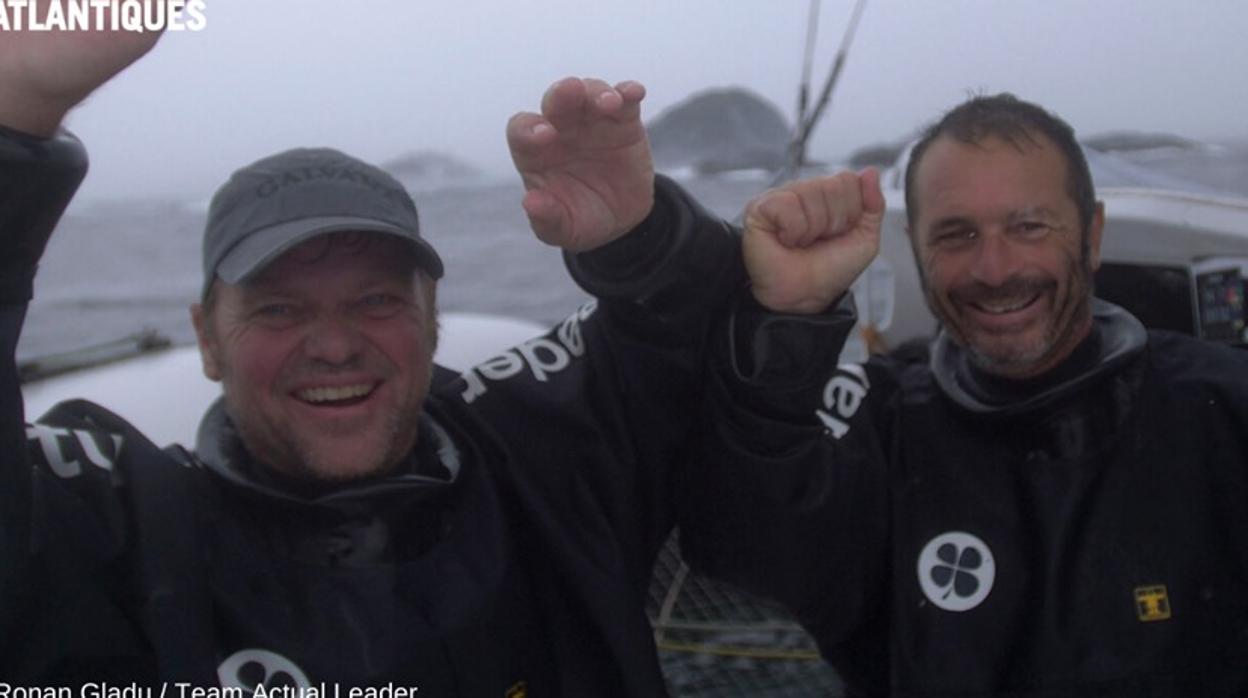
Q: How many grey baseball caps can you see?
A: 1